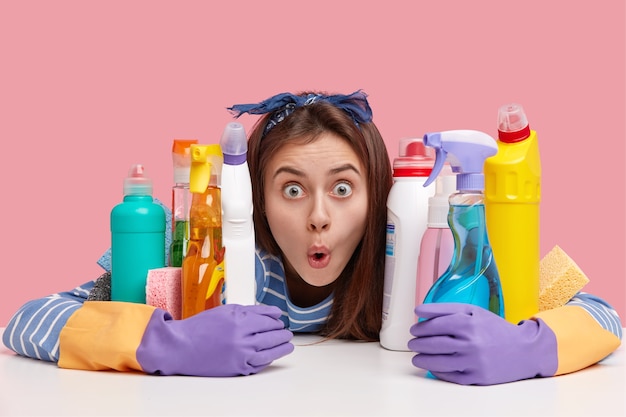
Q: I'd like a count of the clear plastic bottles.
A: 4